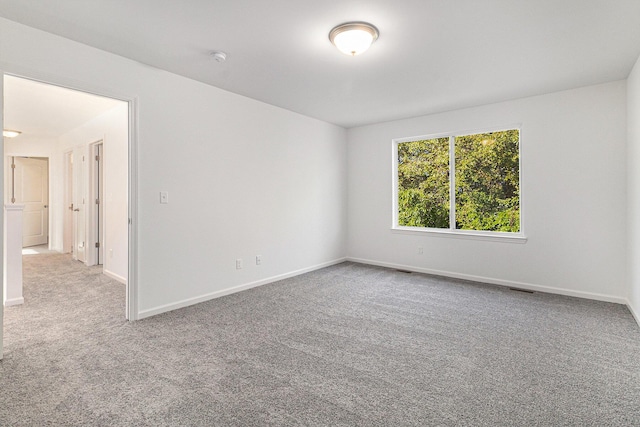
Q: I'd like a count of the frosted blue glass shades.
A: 0